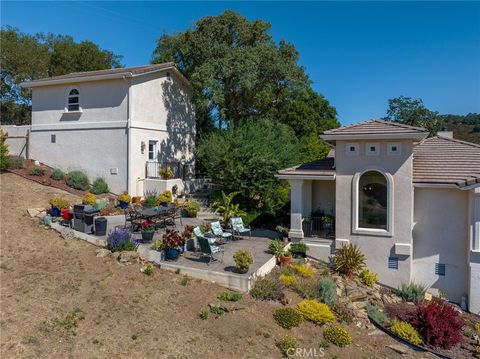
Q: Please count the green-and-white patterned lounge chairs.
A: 4